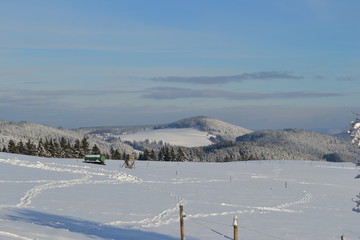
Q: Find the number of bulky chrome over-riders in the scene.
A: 0